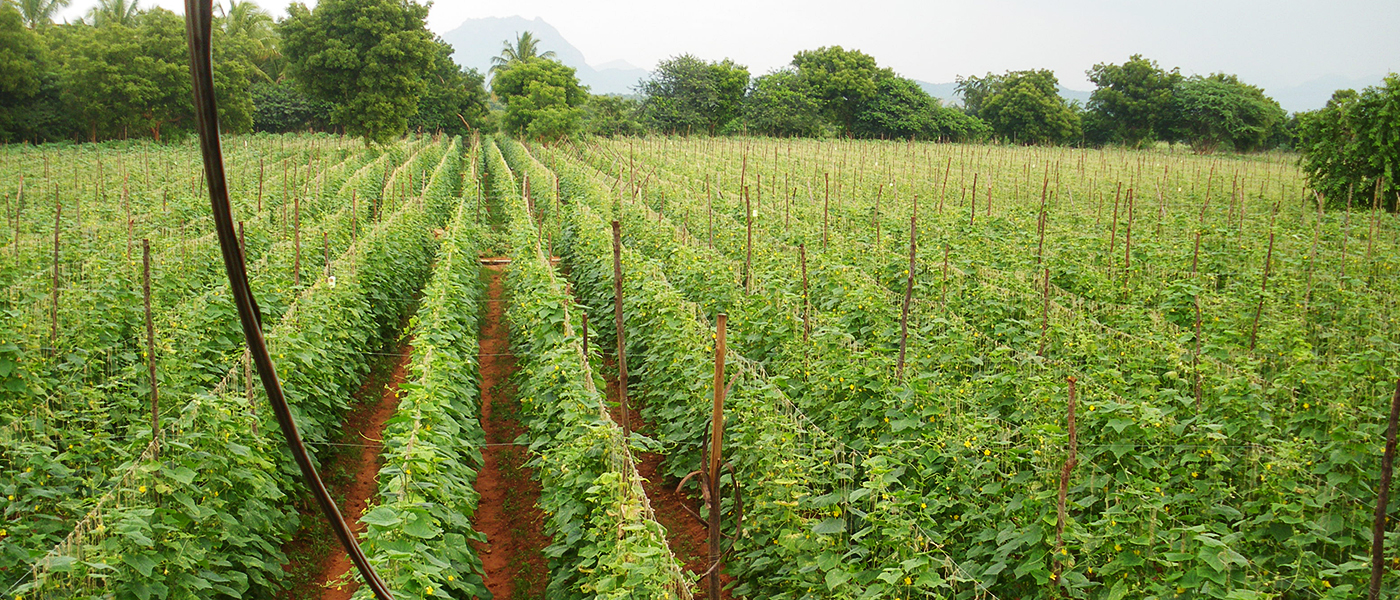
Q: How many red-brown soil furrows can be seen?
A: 3